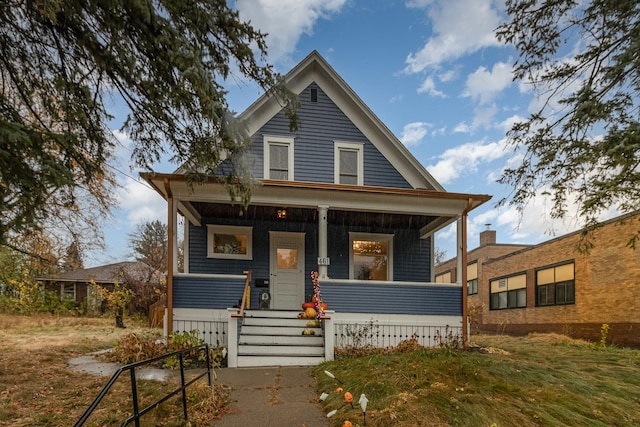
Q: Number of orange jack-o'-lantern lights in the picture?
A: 3